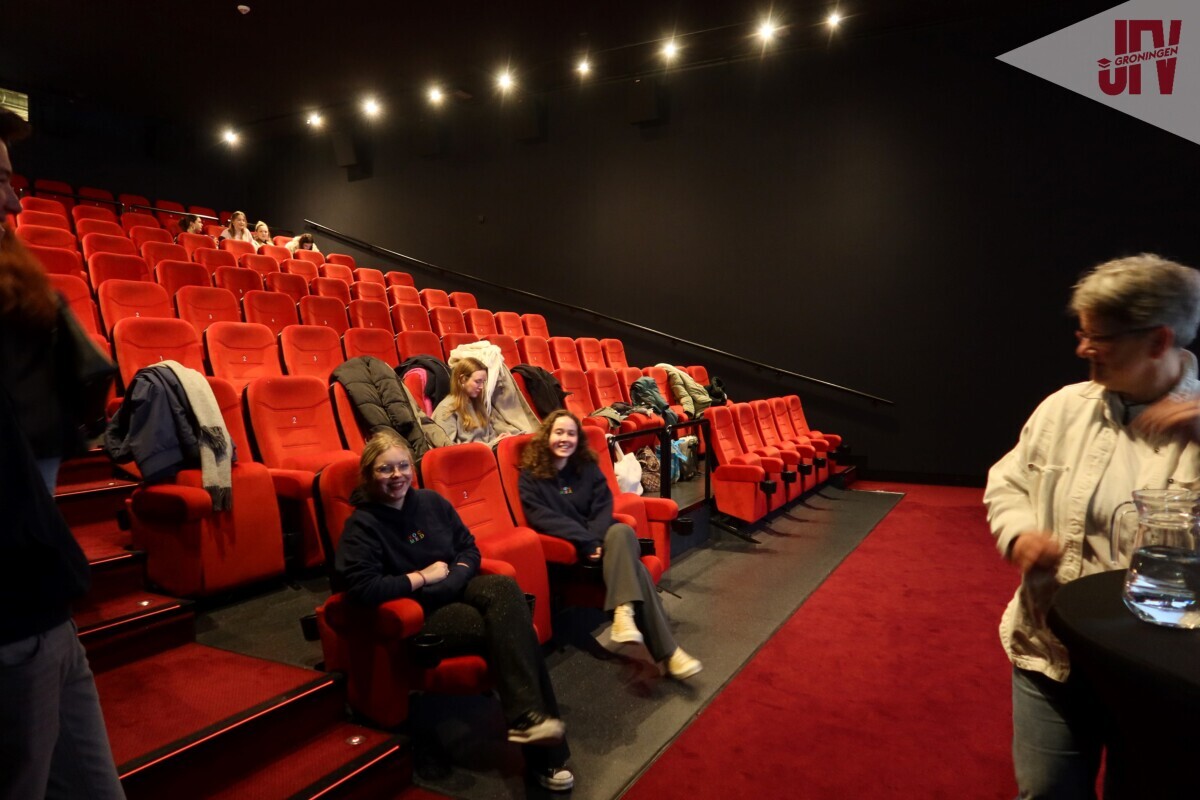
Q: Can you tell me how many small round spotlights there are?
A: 9